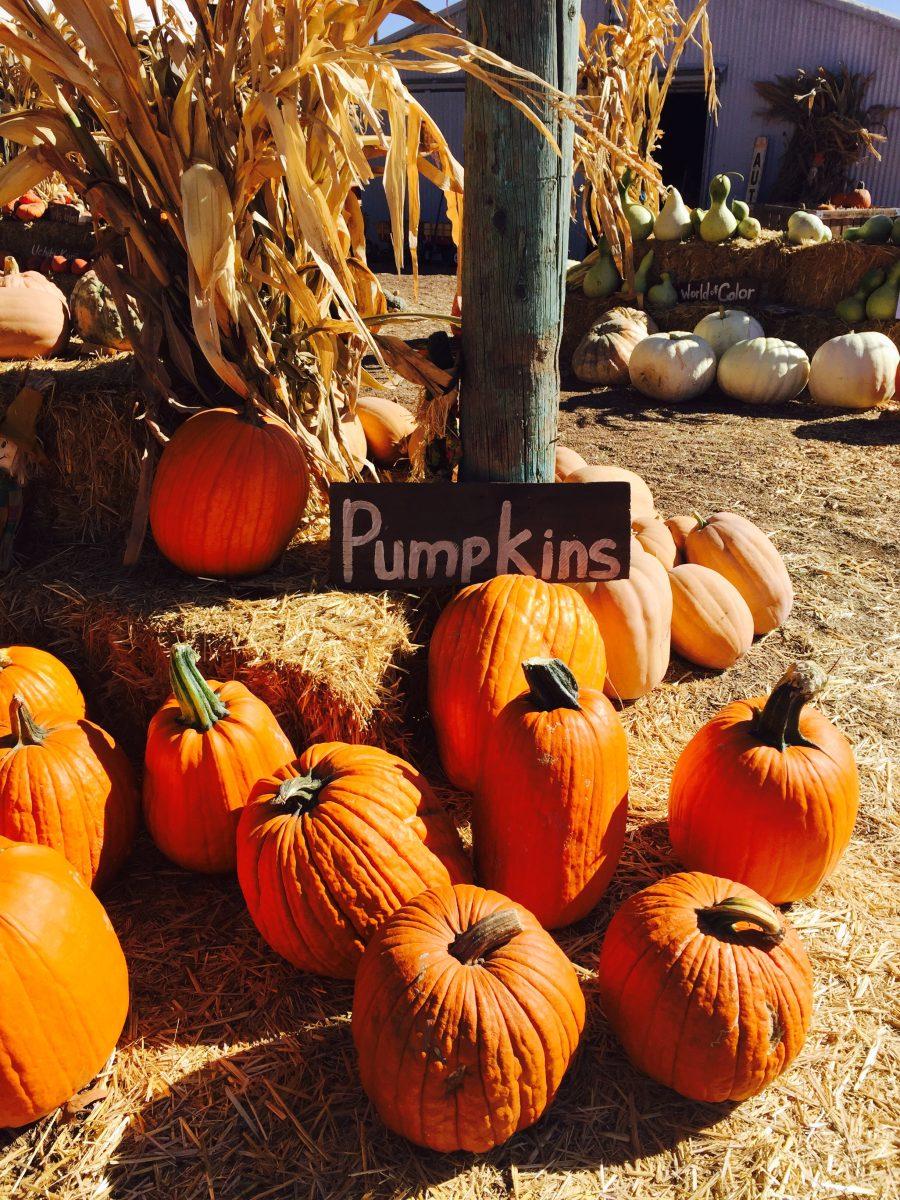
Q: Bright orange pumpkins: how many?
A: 11